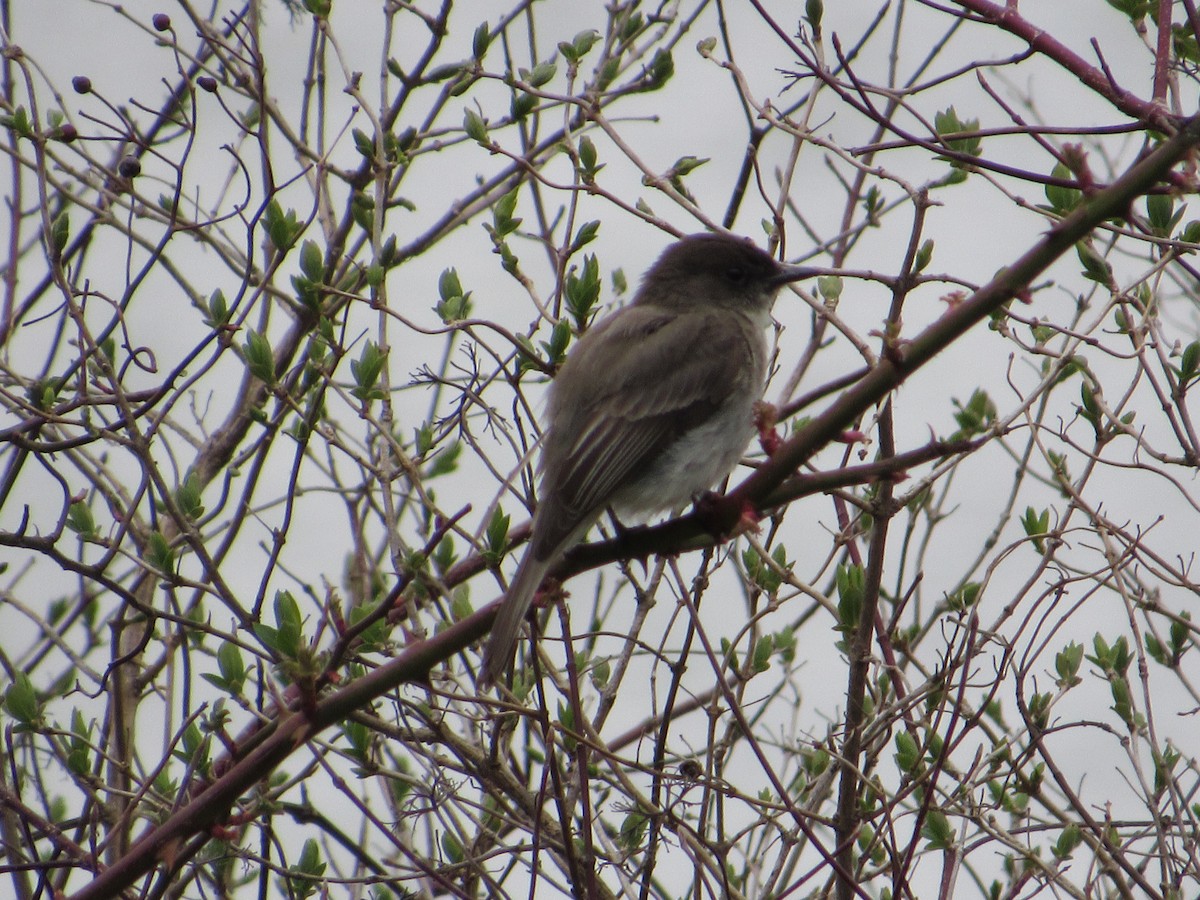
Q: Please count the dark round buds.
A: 5